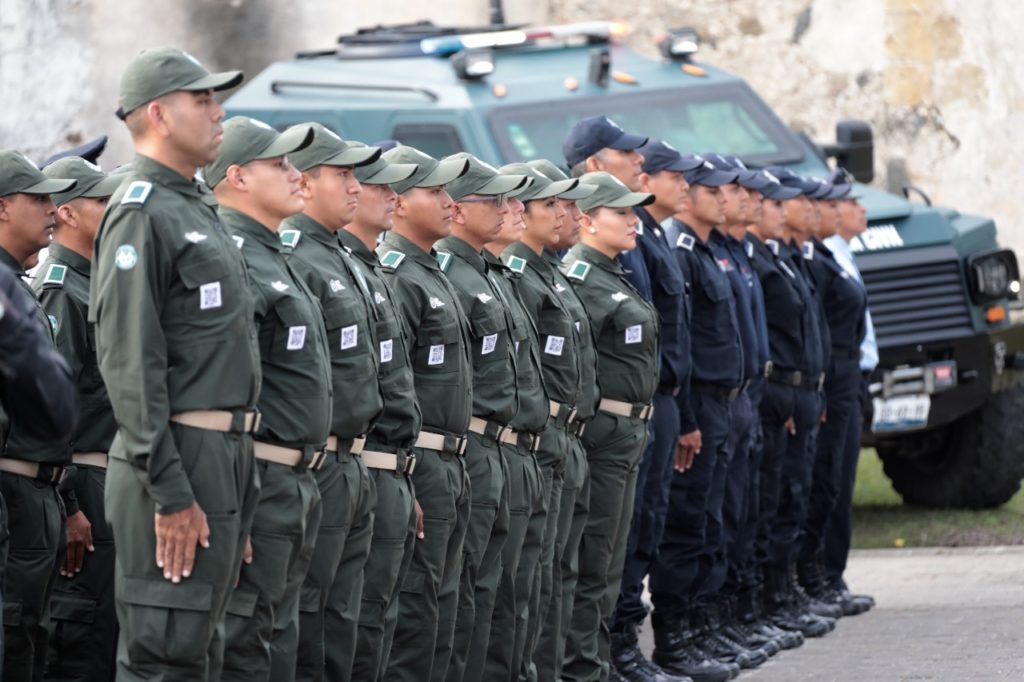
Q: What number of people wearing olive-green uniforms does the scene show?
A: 12